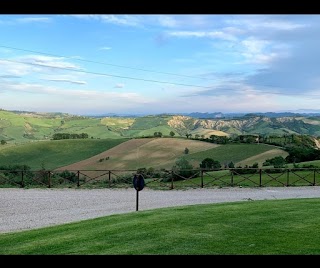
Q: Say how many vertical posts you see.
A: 11